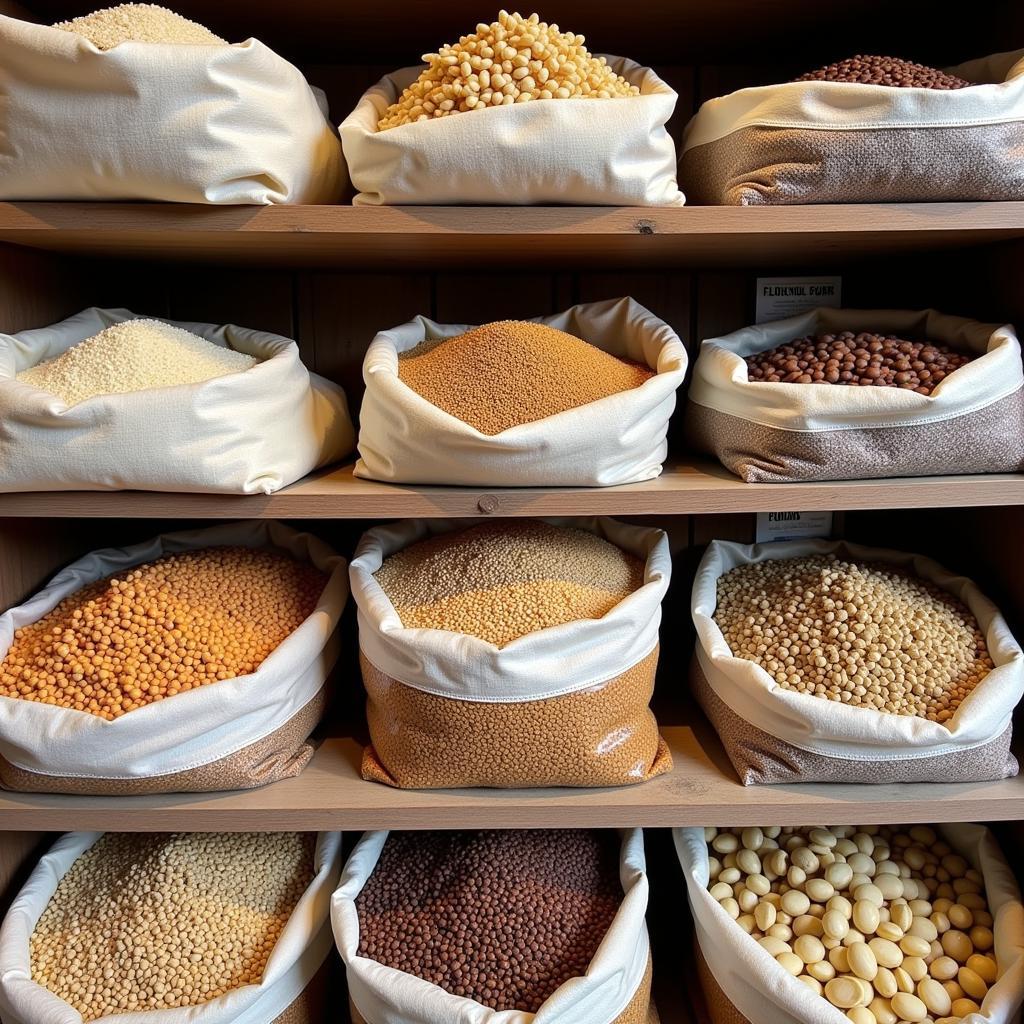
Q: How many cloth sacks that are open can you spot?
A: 12